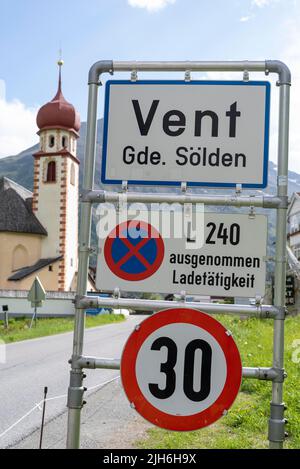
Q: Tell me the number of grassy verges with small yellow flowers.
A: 1